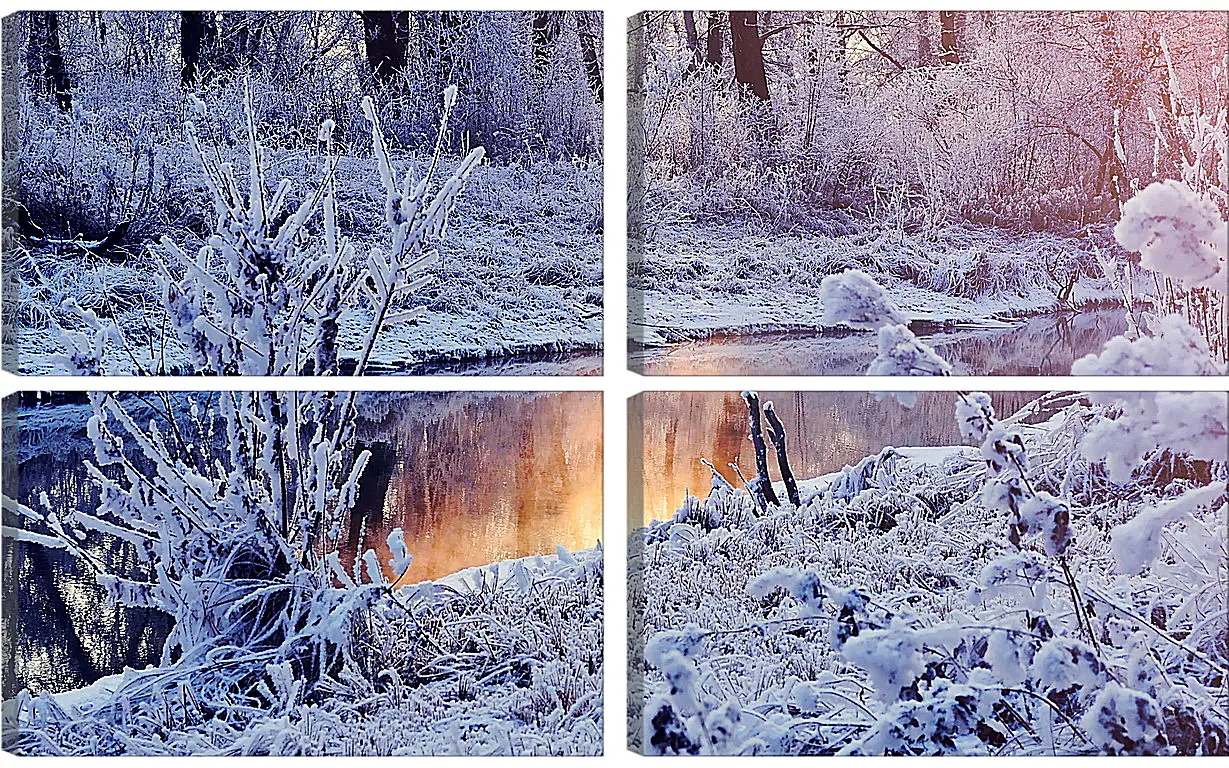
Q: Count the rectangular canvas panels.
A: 4